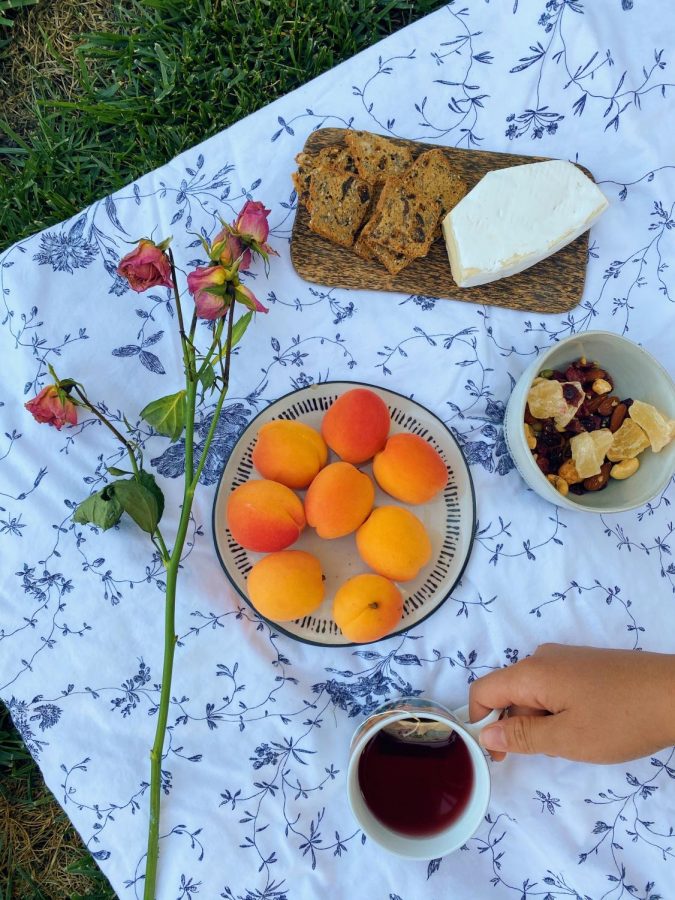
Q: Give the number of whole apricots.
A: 8